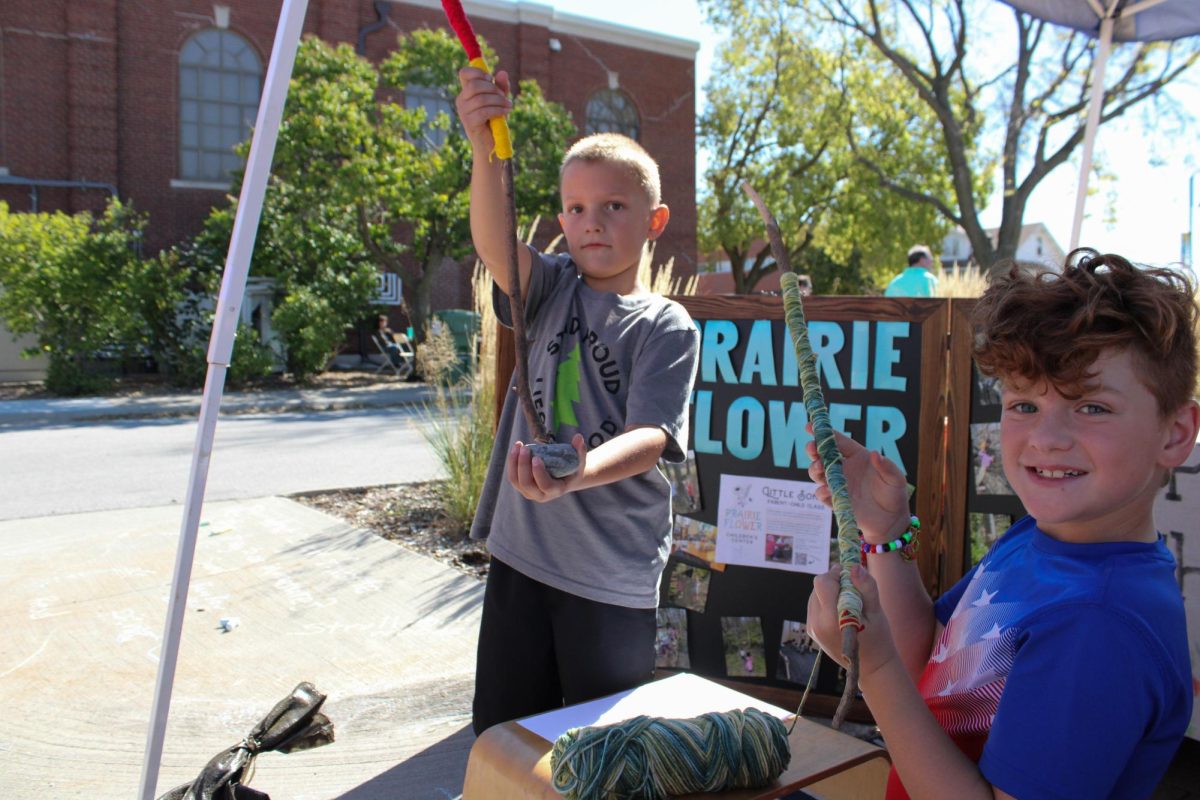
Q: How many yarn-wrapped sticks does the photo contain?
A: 2